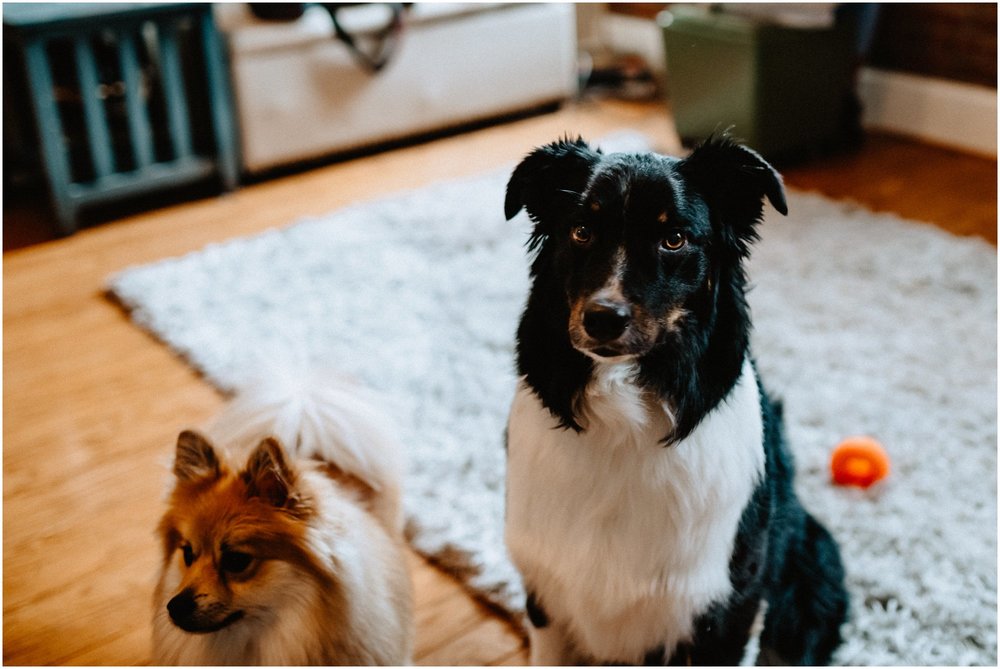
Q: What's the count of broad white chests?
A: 1